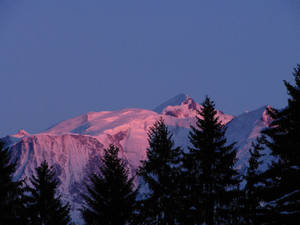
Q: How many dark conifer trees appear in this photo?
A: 7